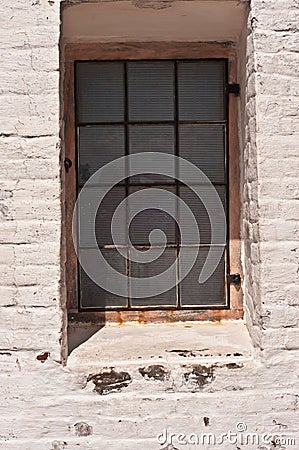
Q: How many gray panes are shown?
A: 12